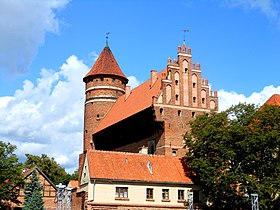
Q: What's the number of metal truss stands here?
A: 4